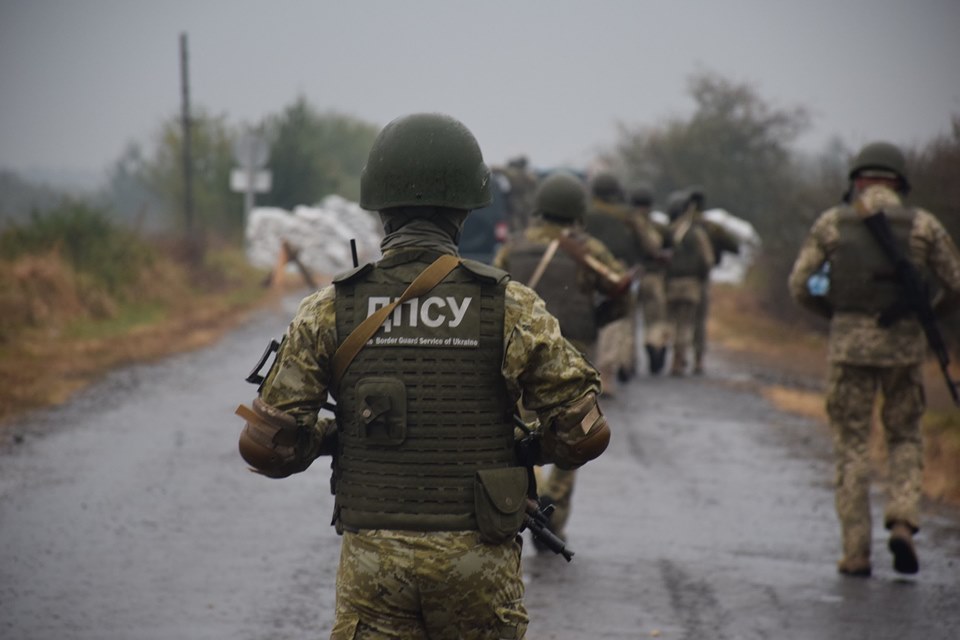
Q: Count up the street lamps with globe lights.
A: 0